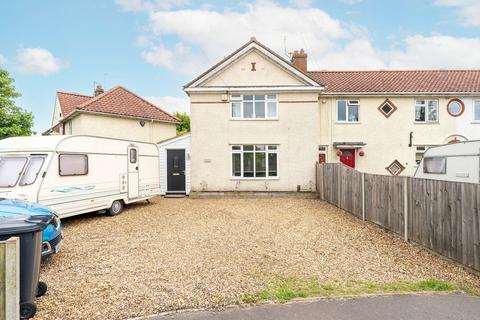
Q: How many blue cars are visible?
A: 1